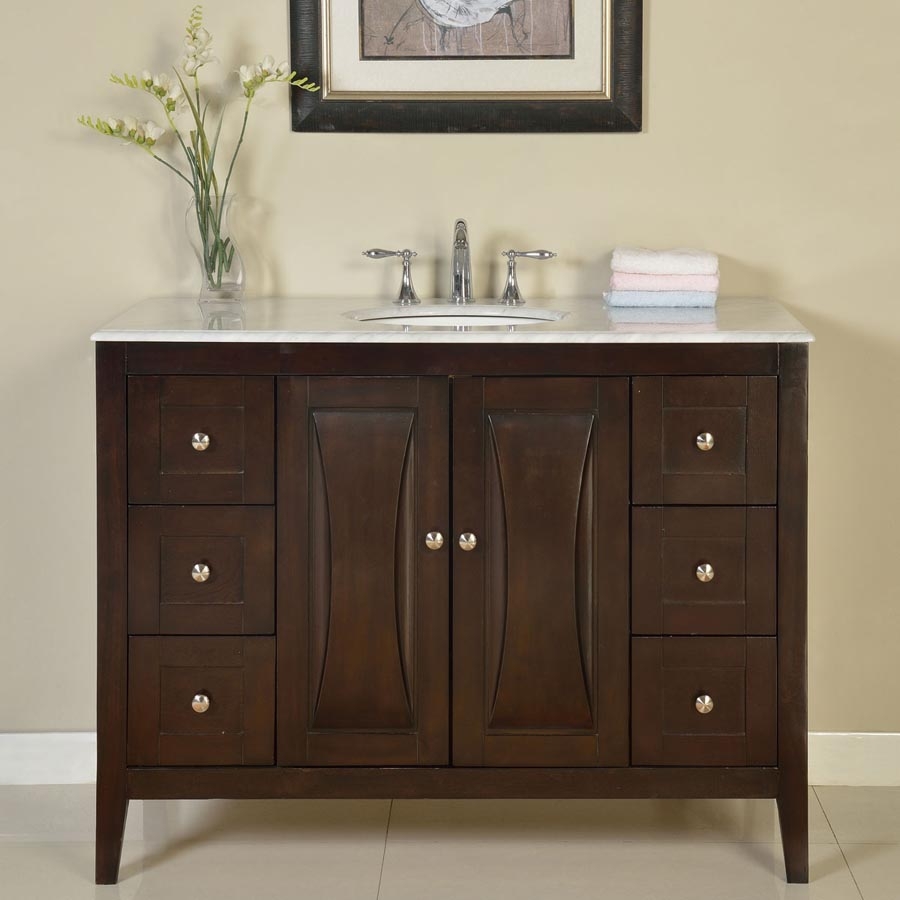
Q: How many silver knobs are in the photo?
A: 8